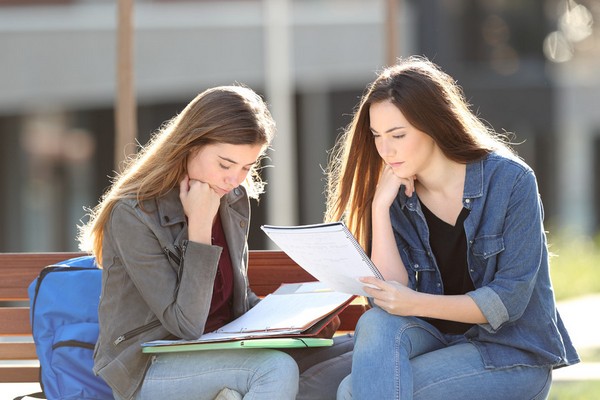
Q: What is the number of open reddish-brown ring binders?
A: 1